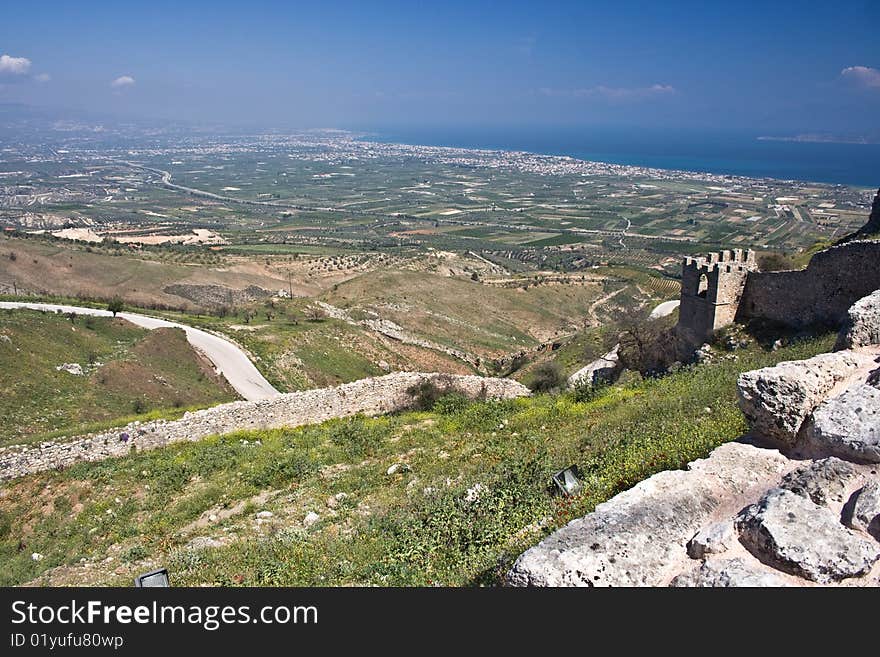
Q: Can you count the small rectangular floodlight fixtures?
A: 2